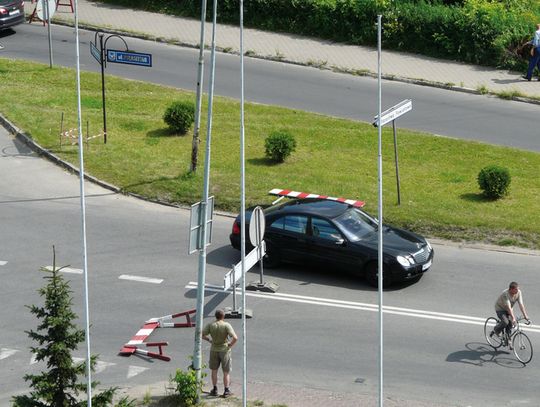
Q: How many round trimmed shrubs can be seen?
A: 3